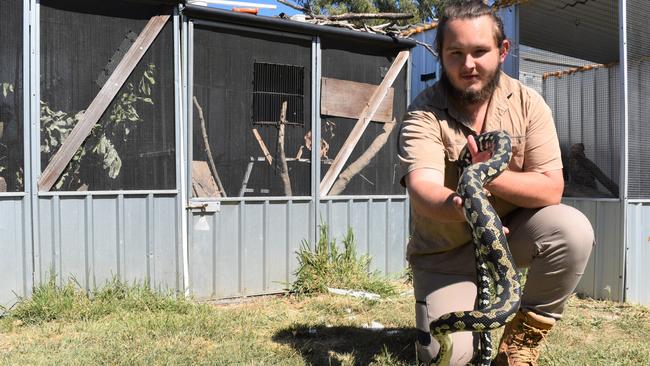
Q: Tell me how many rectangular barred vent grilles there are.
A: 1